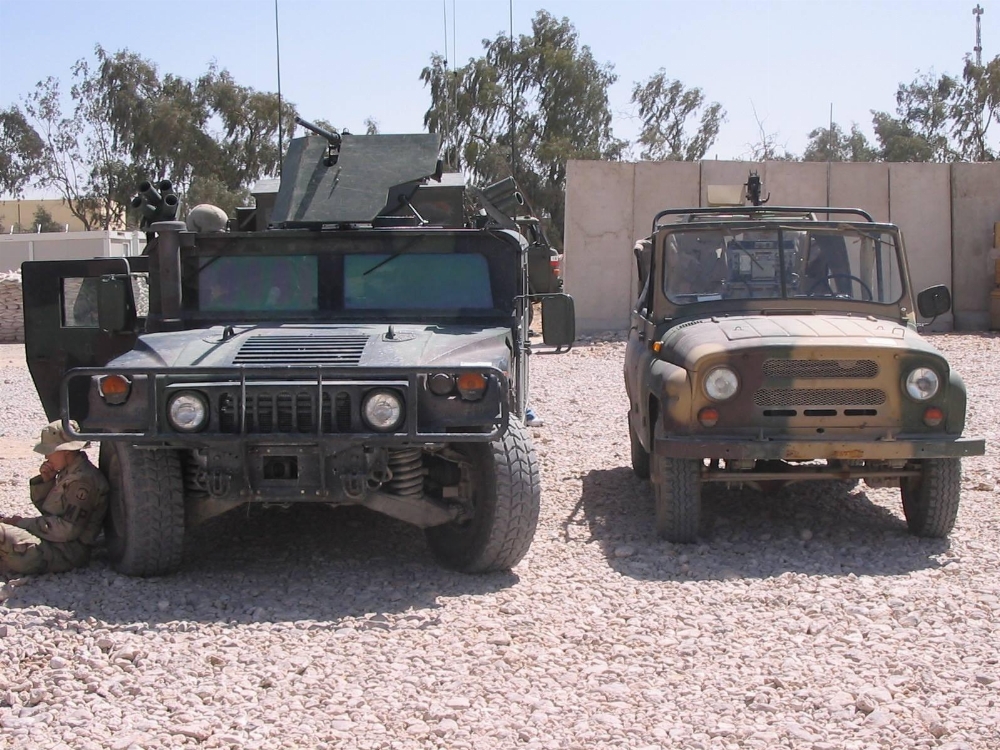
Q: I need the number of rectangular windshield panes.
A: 4